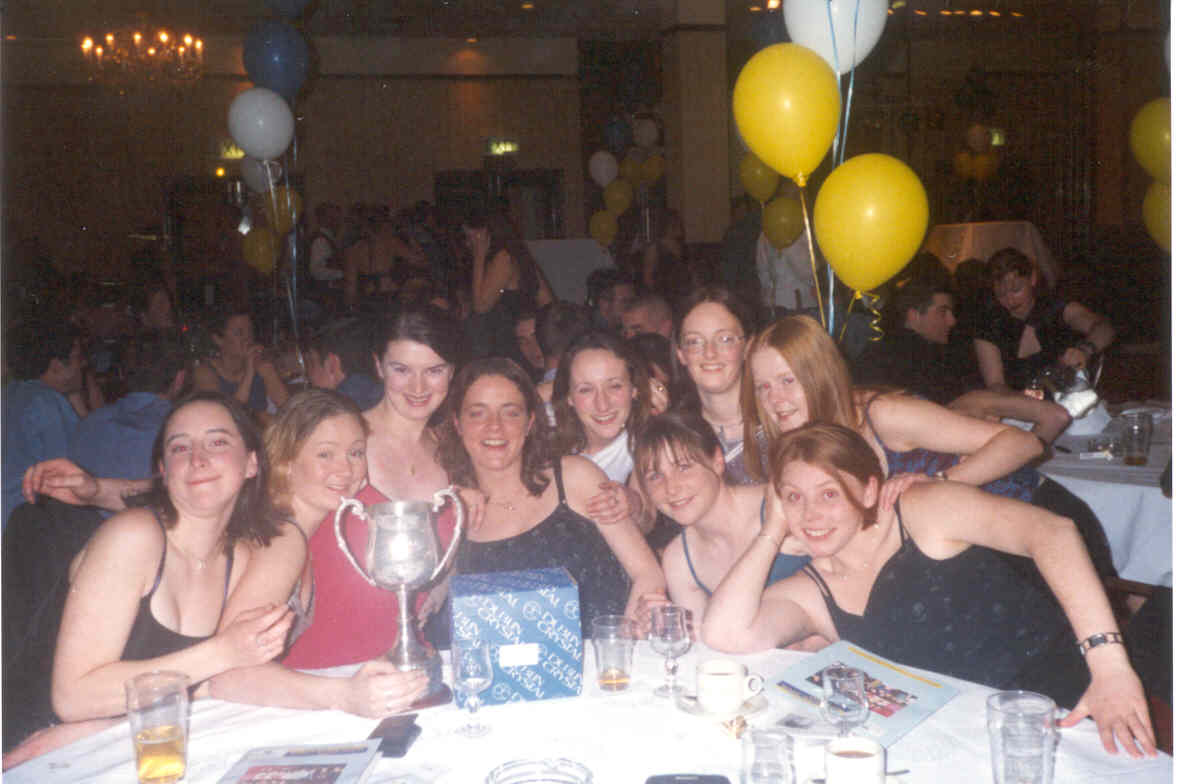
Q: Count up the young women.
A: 9